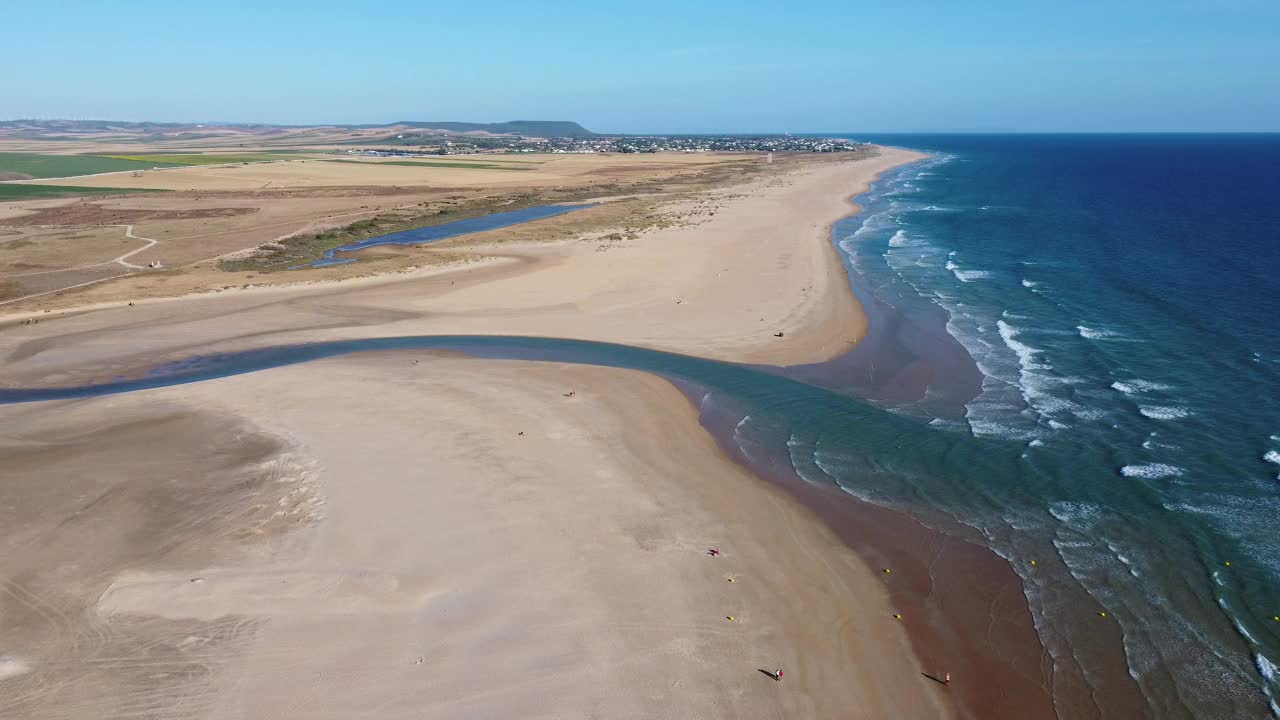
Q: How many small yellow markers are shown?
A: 8